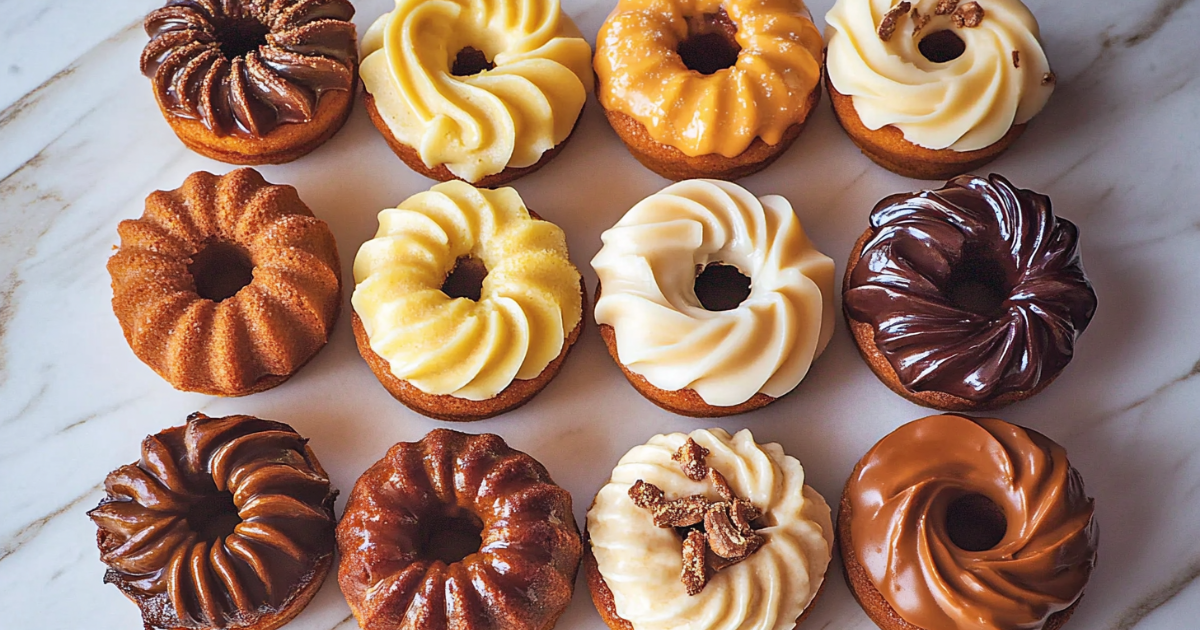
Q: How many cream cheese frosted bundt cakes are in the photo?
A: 3